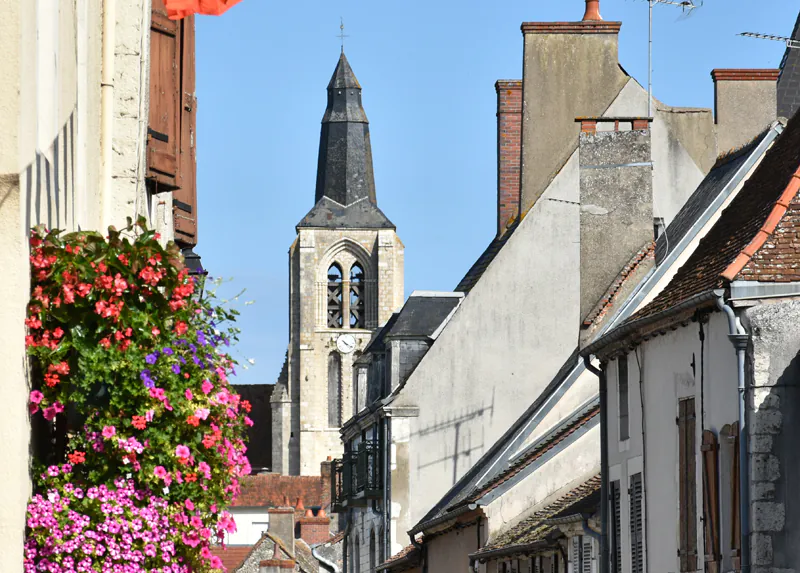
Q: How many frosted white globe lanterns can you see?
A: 0